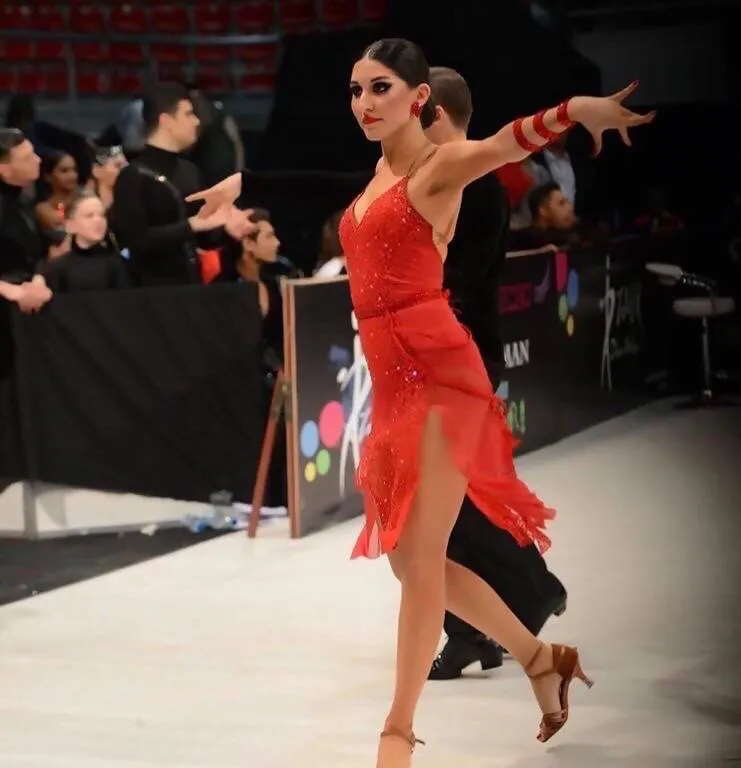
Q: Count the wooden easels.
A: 1